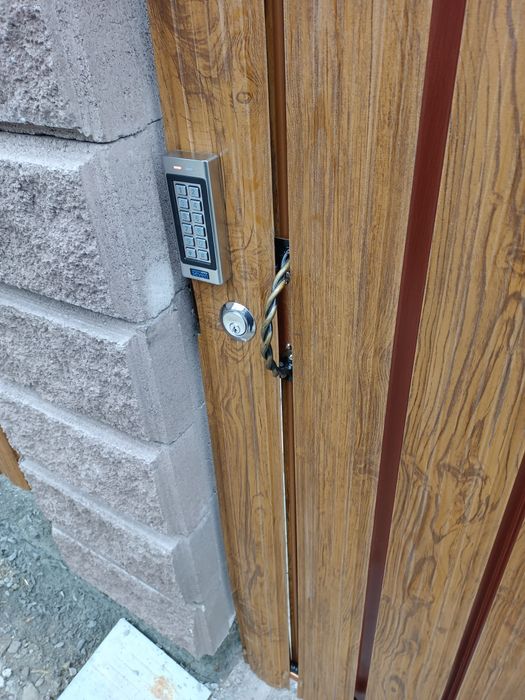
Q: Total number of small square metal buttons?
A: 12